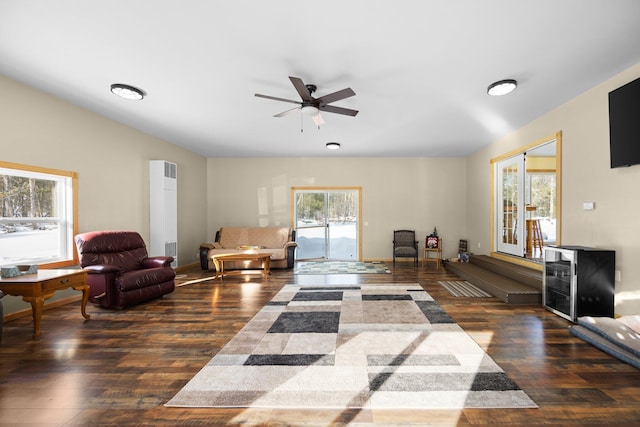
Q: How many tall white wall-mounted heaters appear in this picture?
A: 1